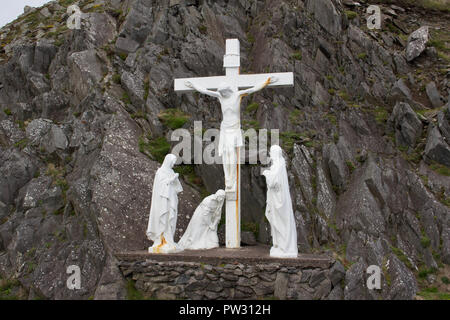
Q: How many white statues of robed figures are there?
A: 3